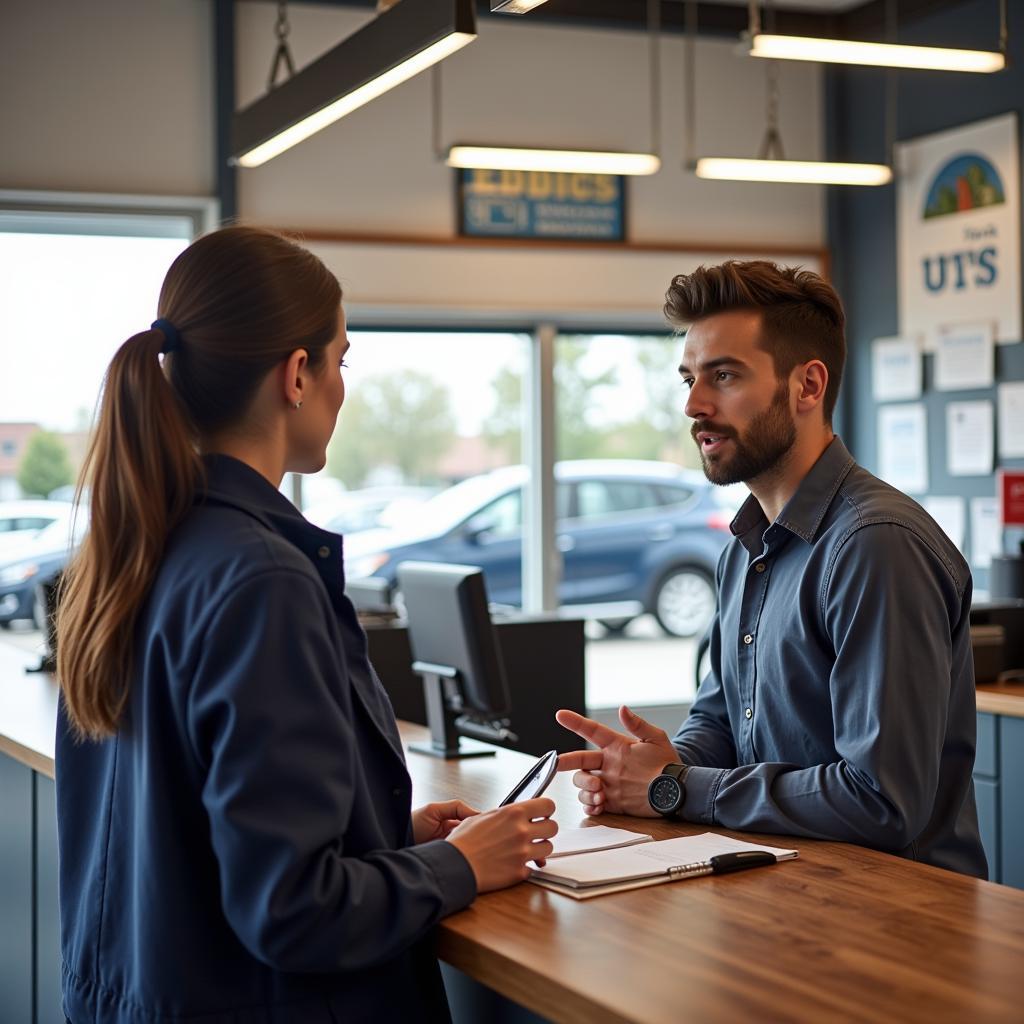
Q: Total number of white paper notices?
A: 7